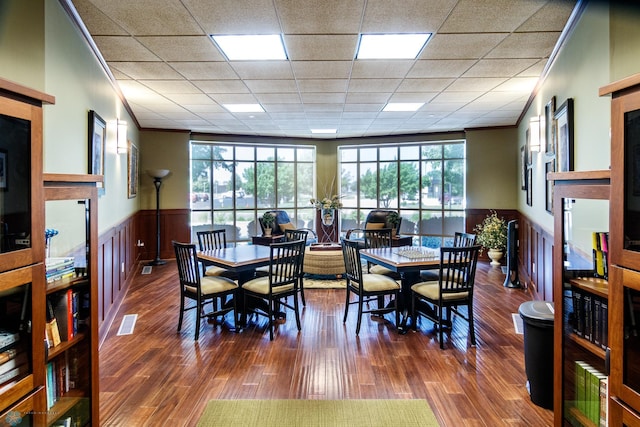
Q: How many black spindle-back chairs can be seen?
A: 8